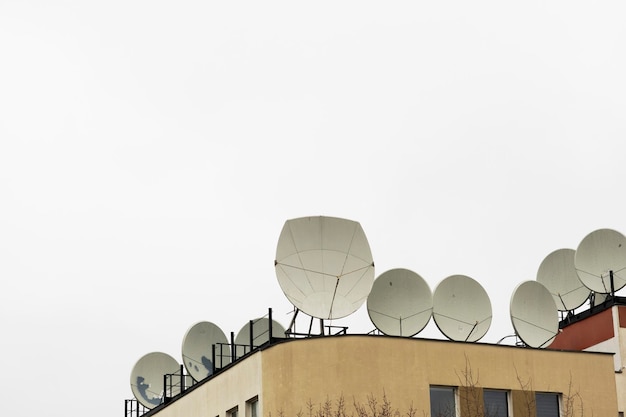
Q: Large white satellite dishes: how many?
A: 9